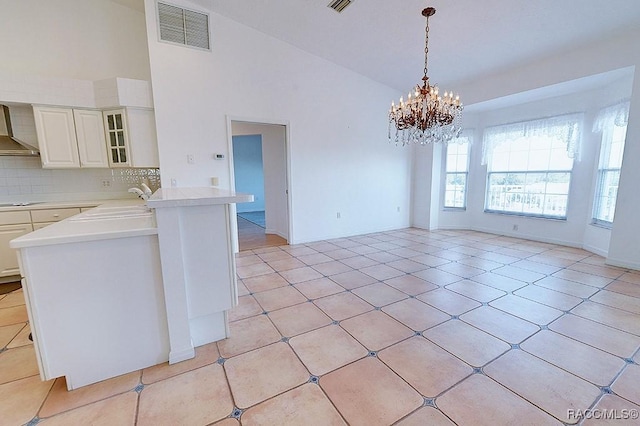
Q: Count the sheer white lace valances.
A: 3